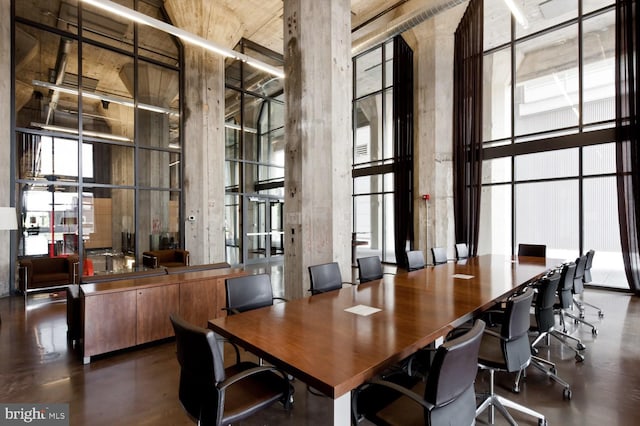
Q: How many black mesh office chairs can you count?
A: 14